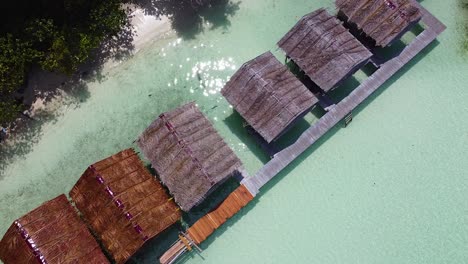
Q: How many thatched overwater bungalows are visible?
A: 6